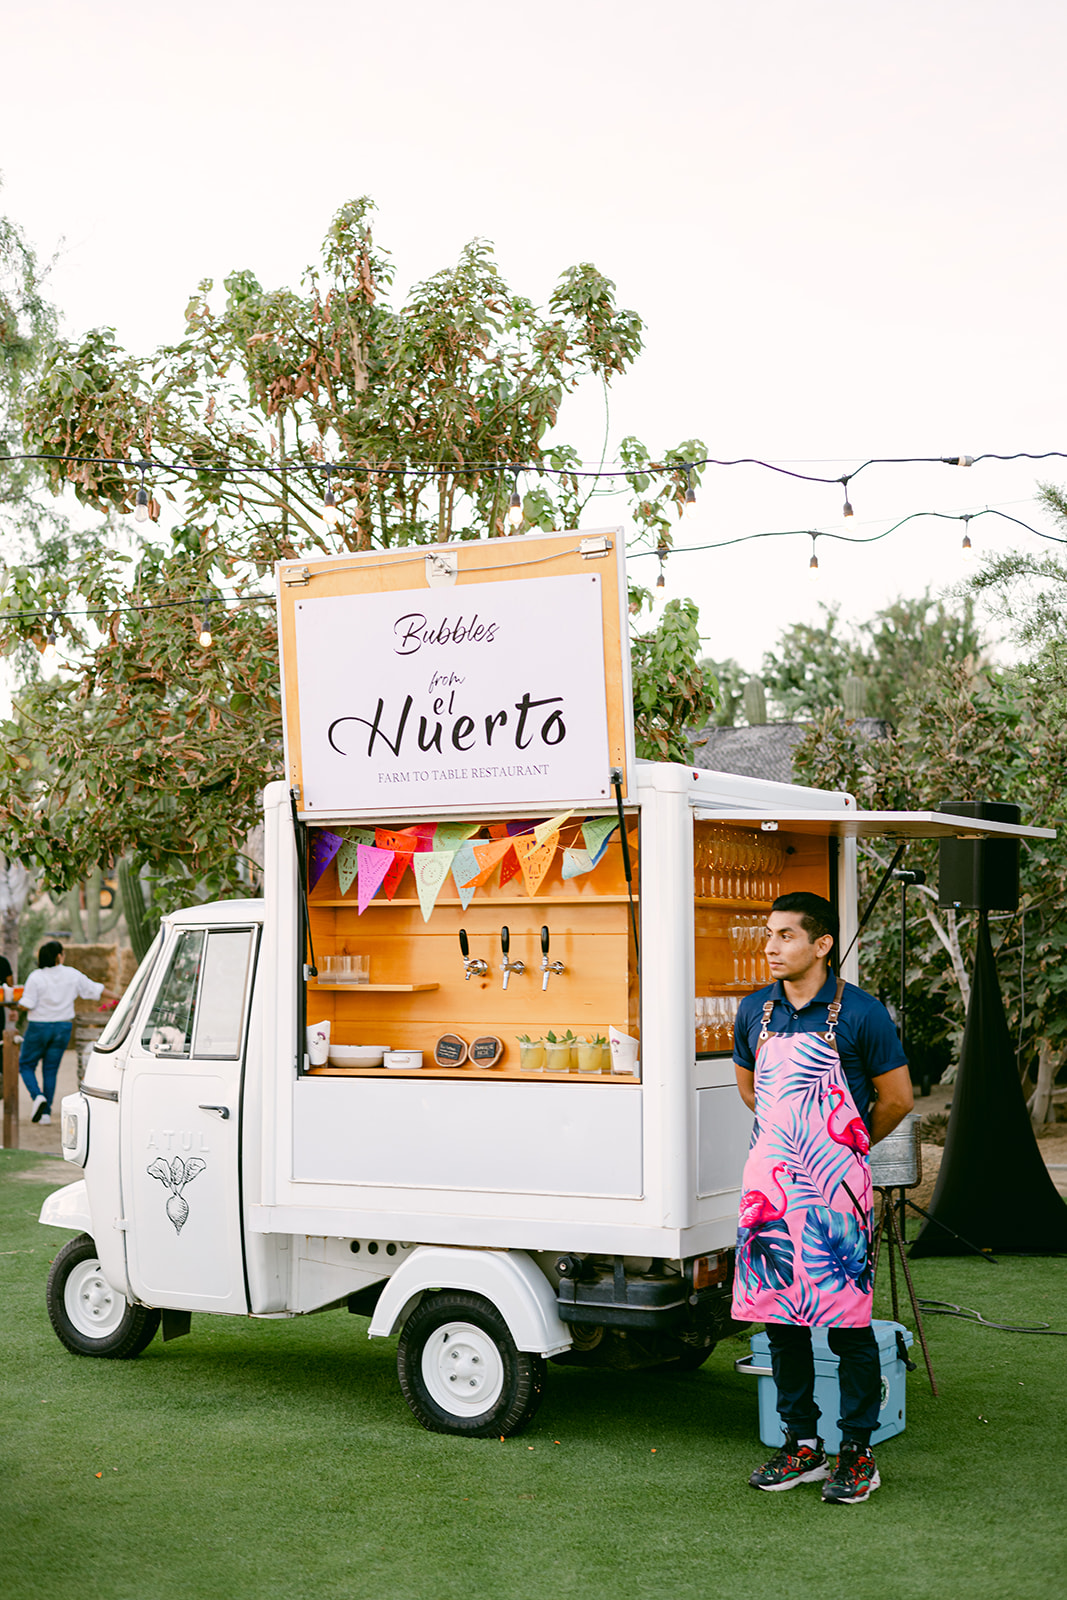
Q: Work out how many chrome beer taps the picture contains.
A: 3